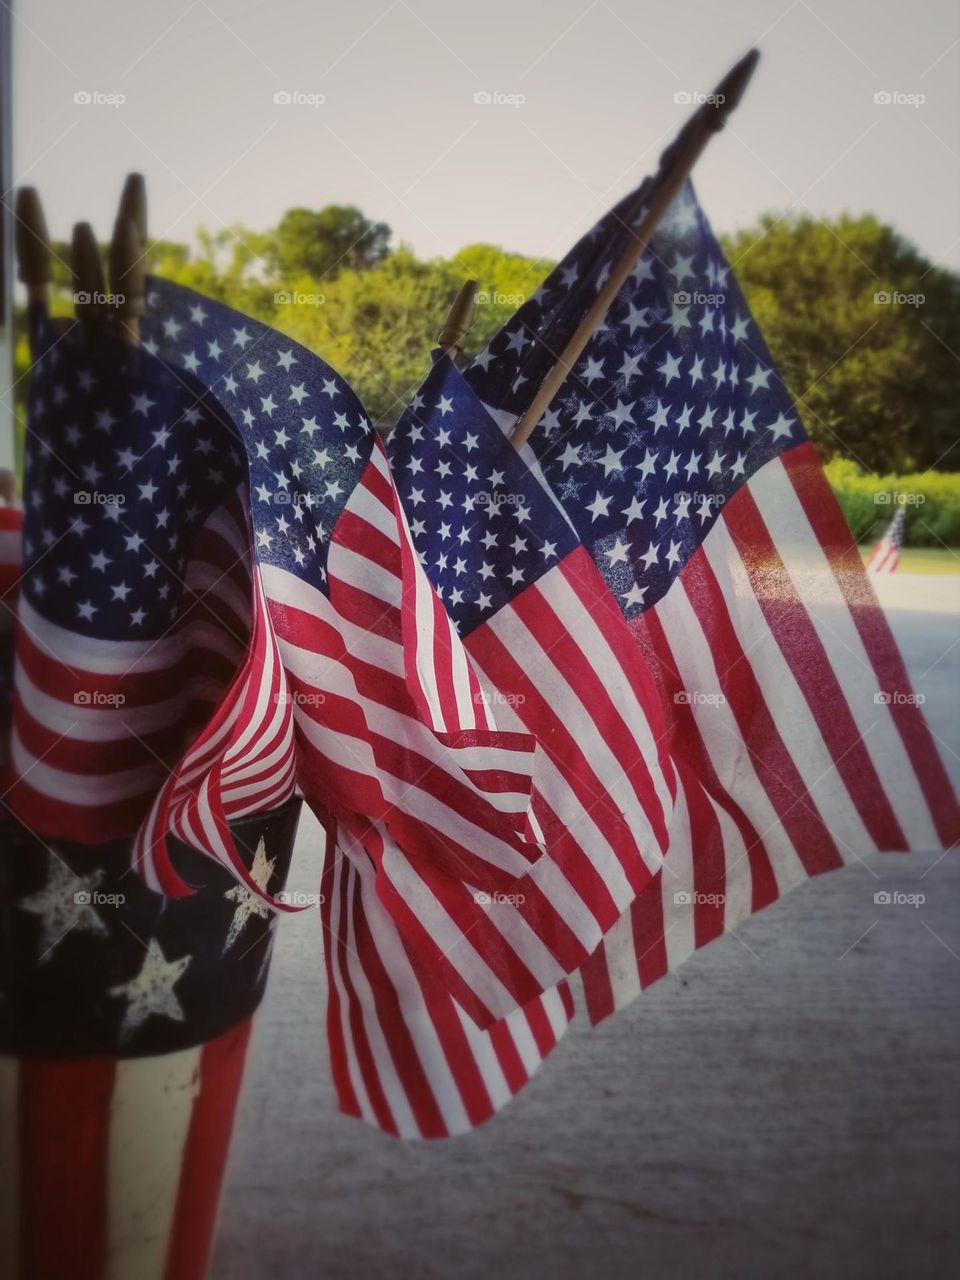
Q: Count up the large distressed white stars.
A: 3